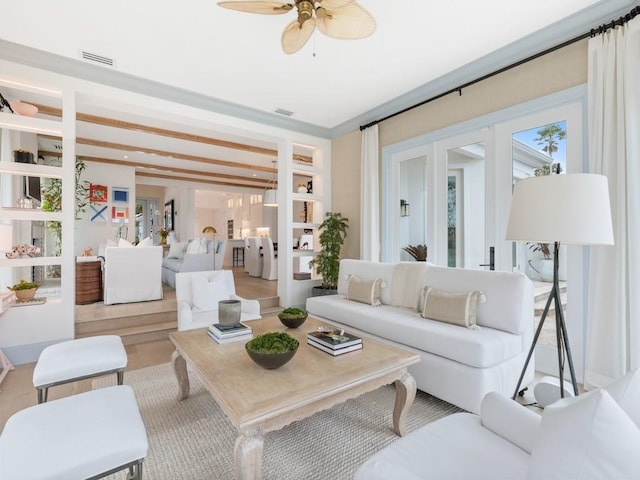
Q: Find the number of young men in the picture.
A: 0